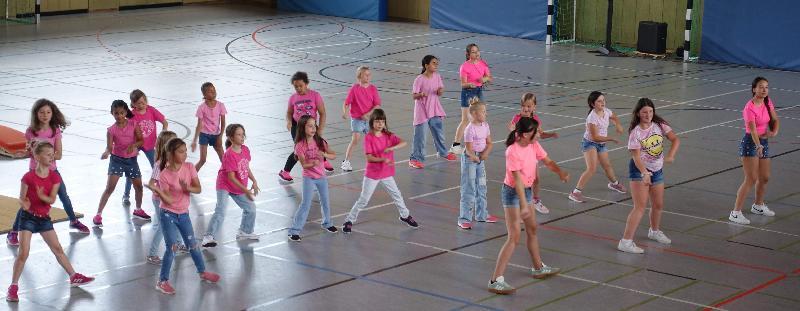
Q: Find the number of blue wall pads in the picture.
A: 3